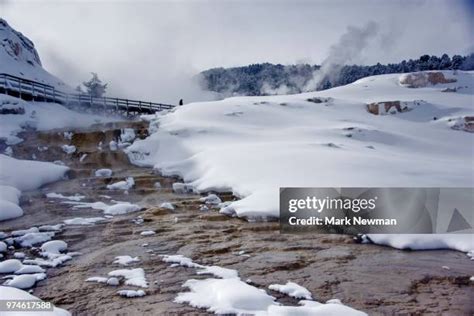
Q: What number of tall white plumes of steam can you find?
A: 1